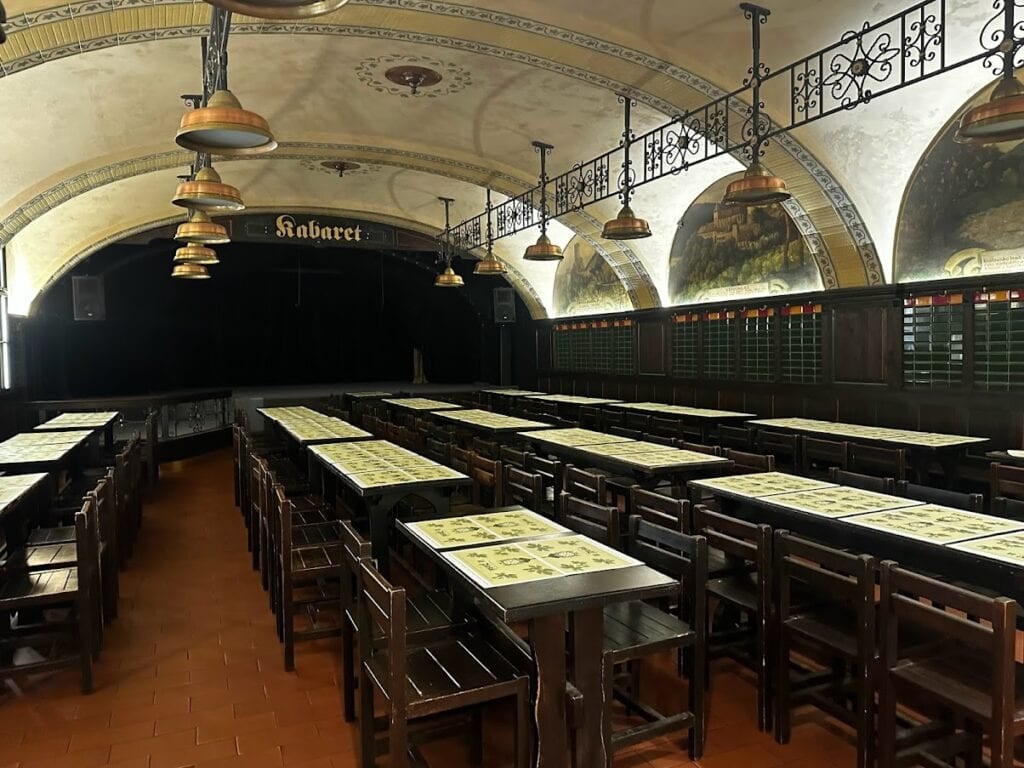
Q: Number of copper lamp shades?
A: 12